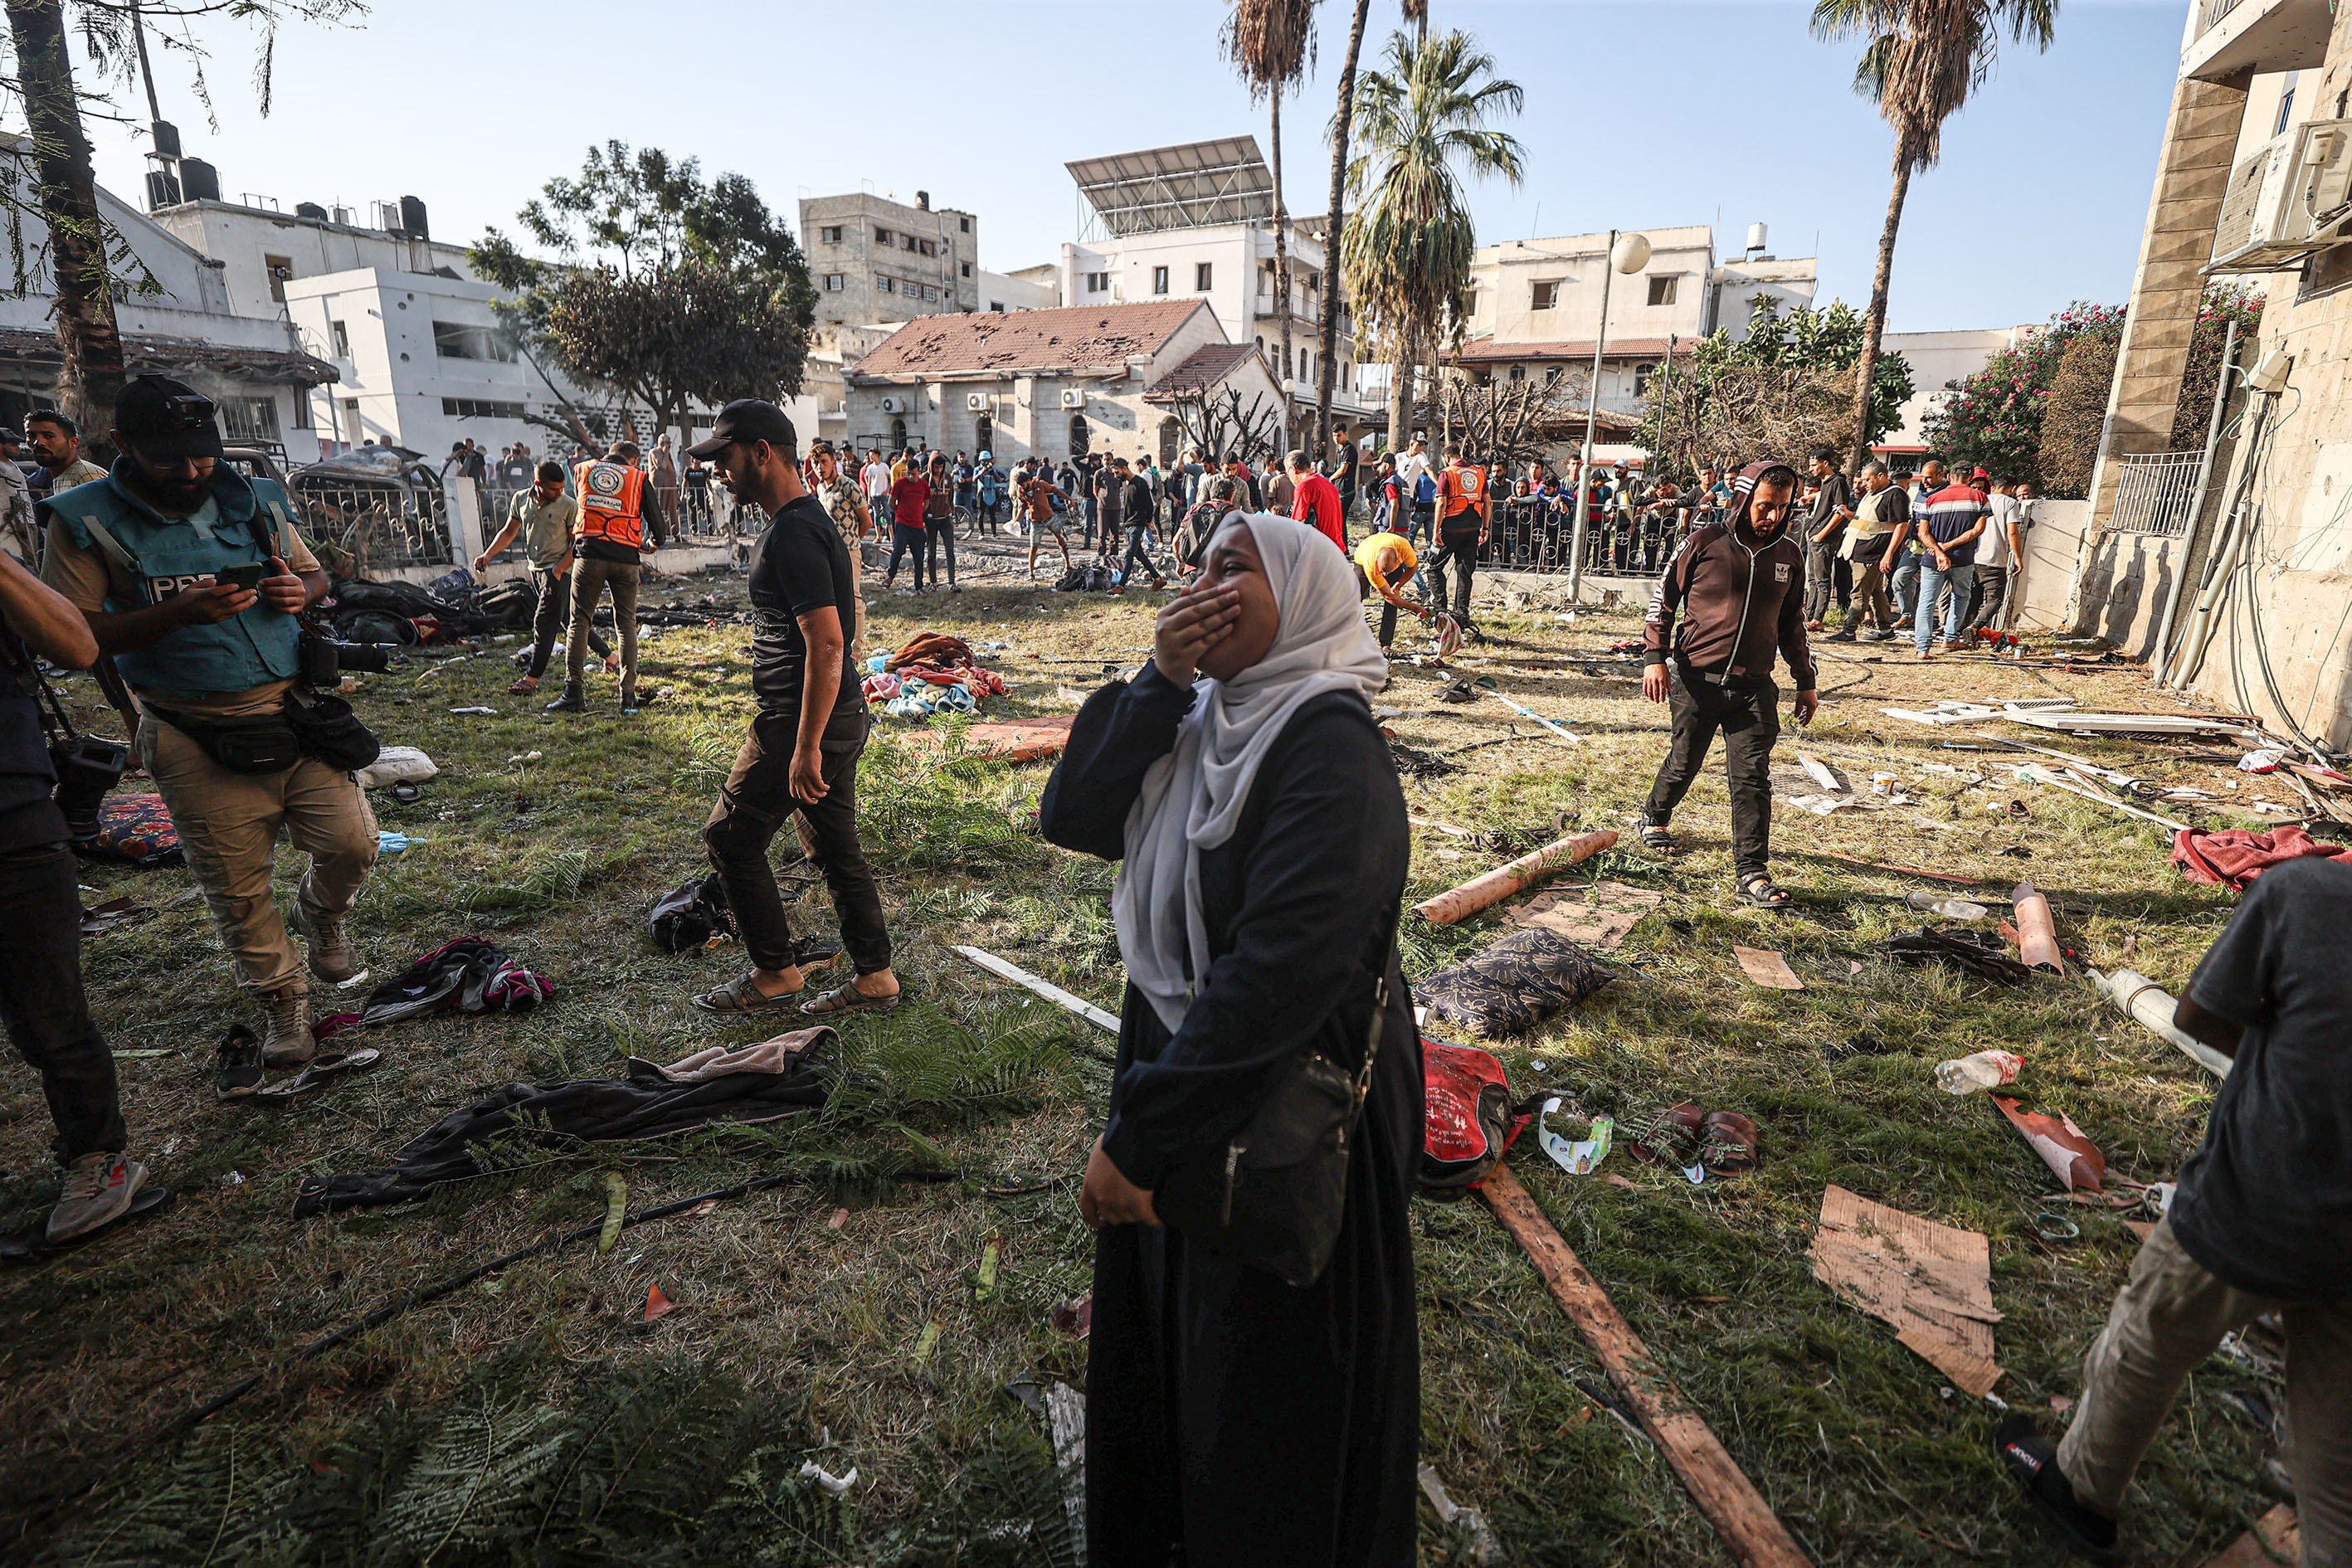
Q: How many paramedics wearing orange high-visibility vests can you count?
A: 2